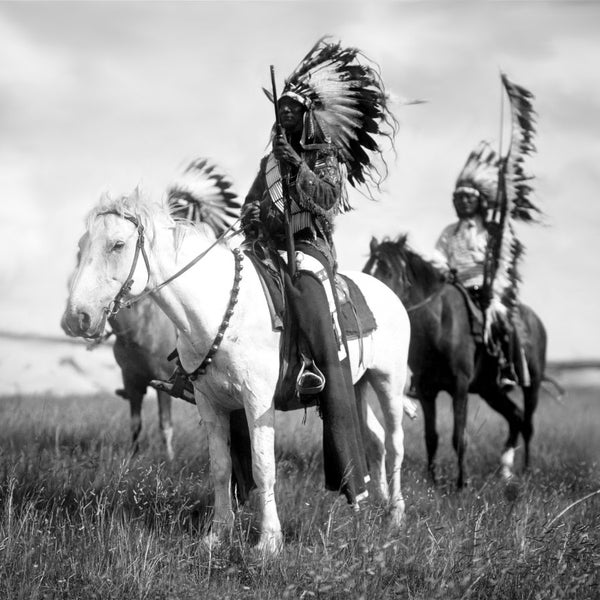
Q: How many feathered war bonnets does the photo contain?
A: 3